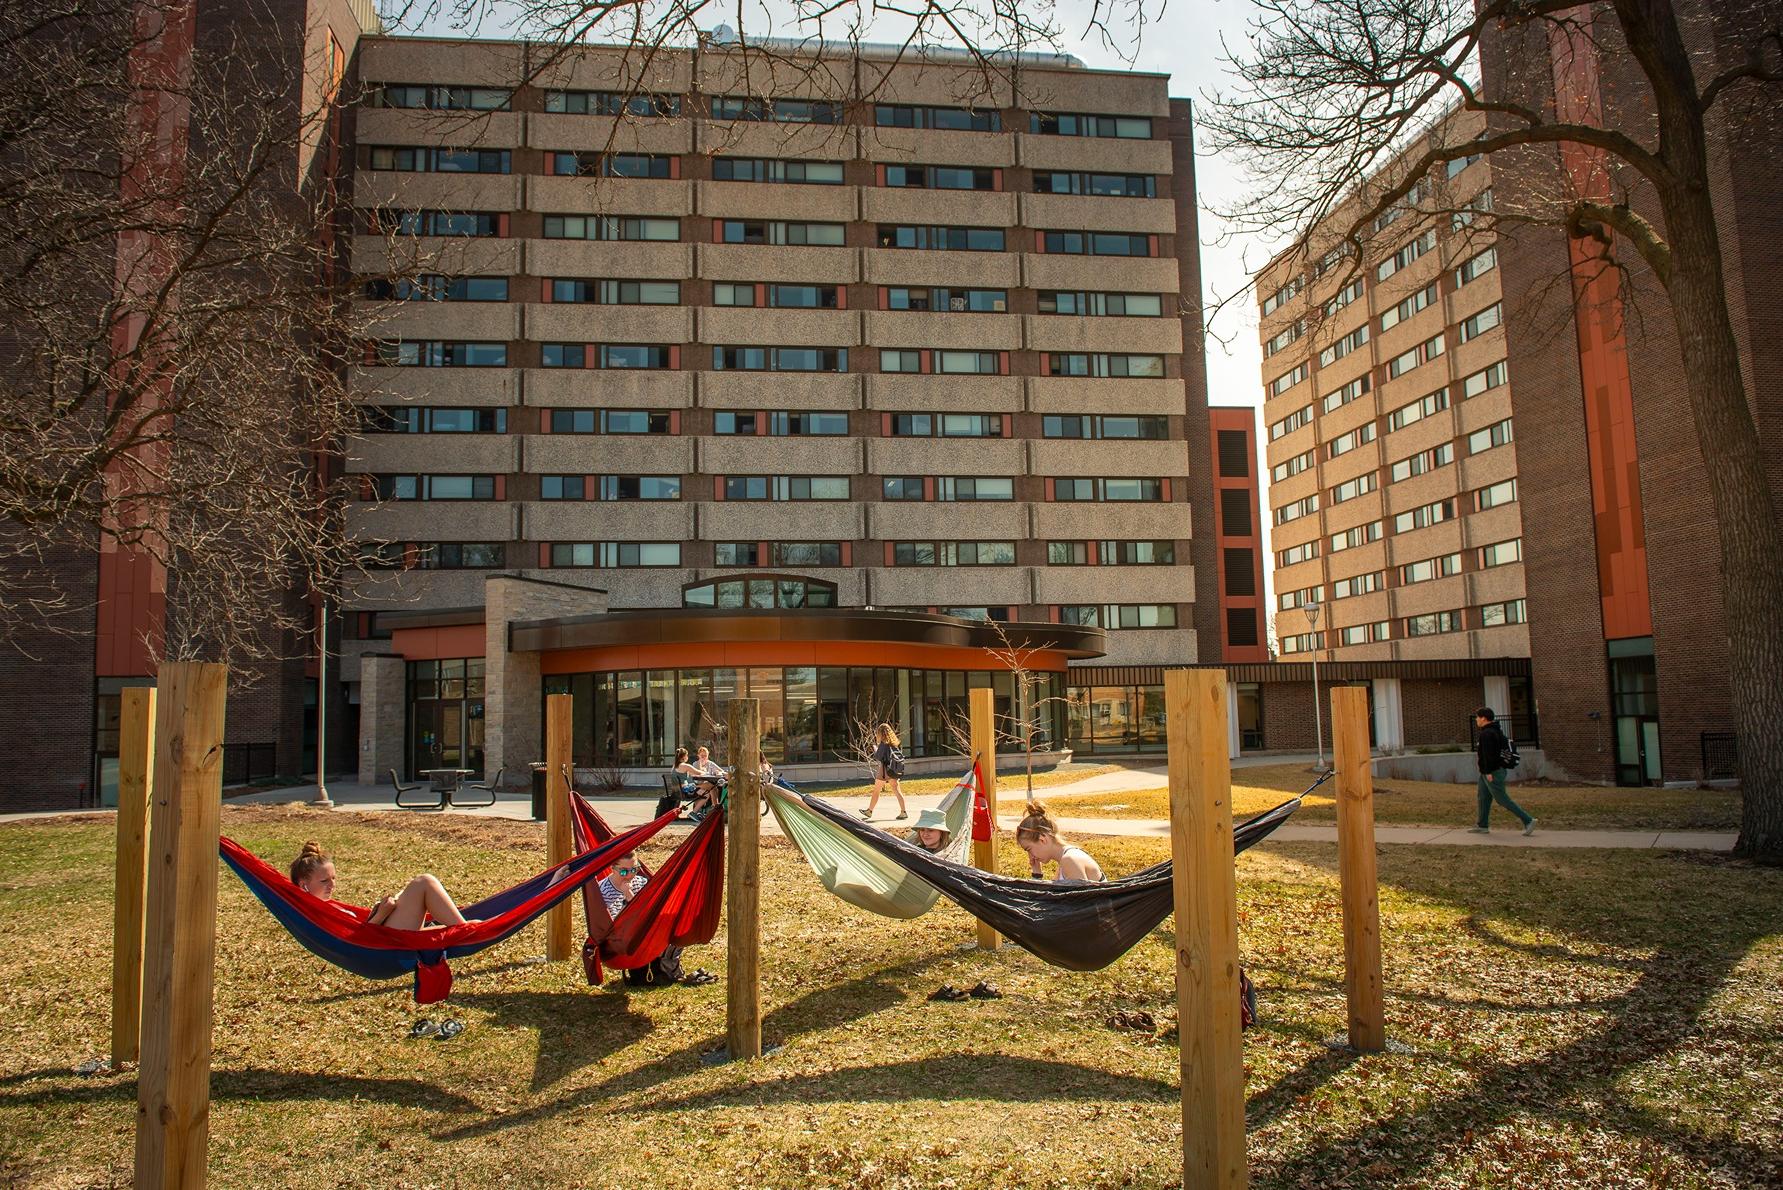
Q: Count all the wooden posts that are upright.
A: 7